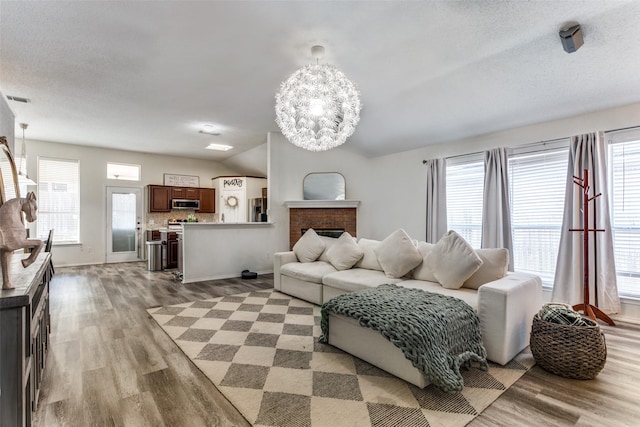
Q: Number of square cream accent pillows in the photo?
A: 4